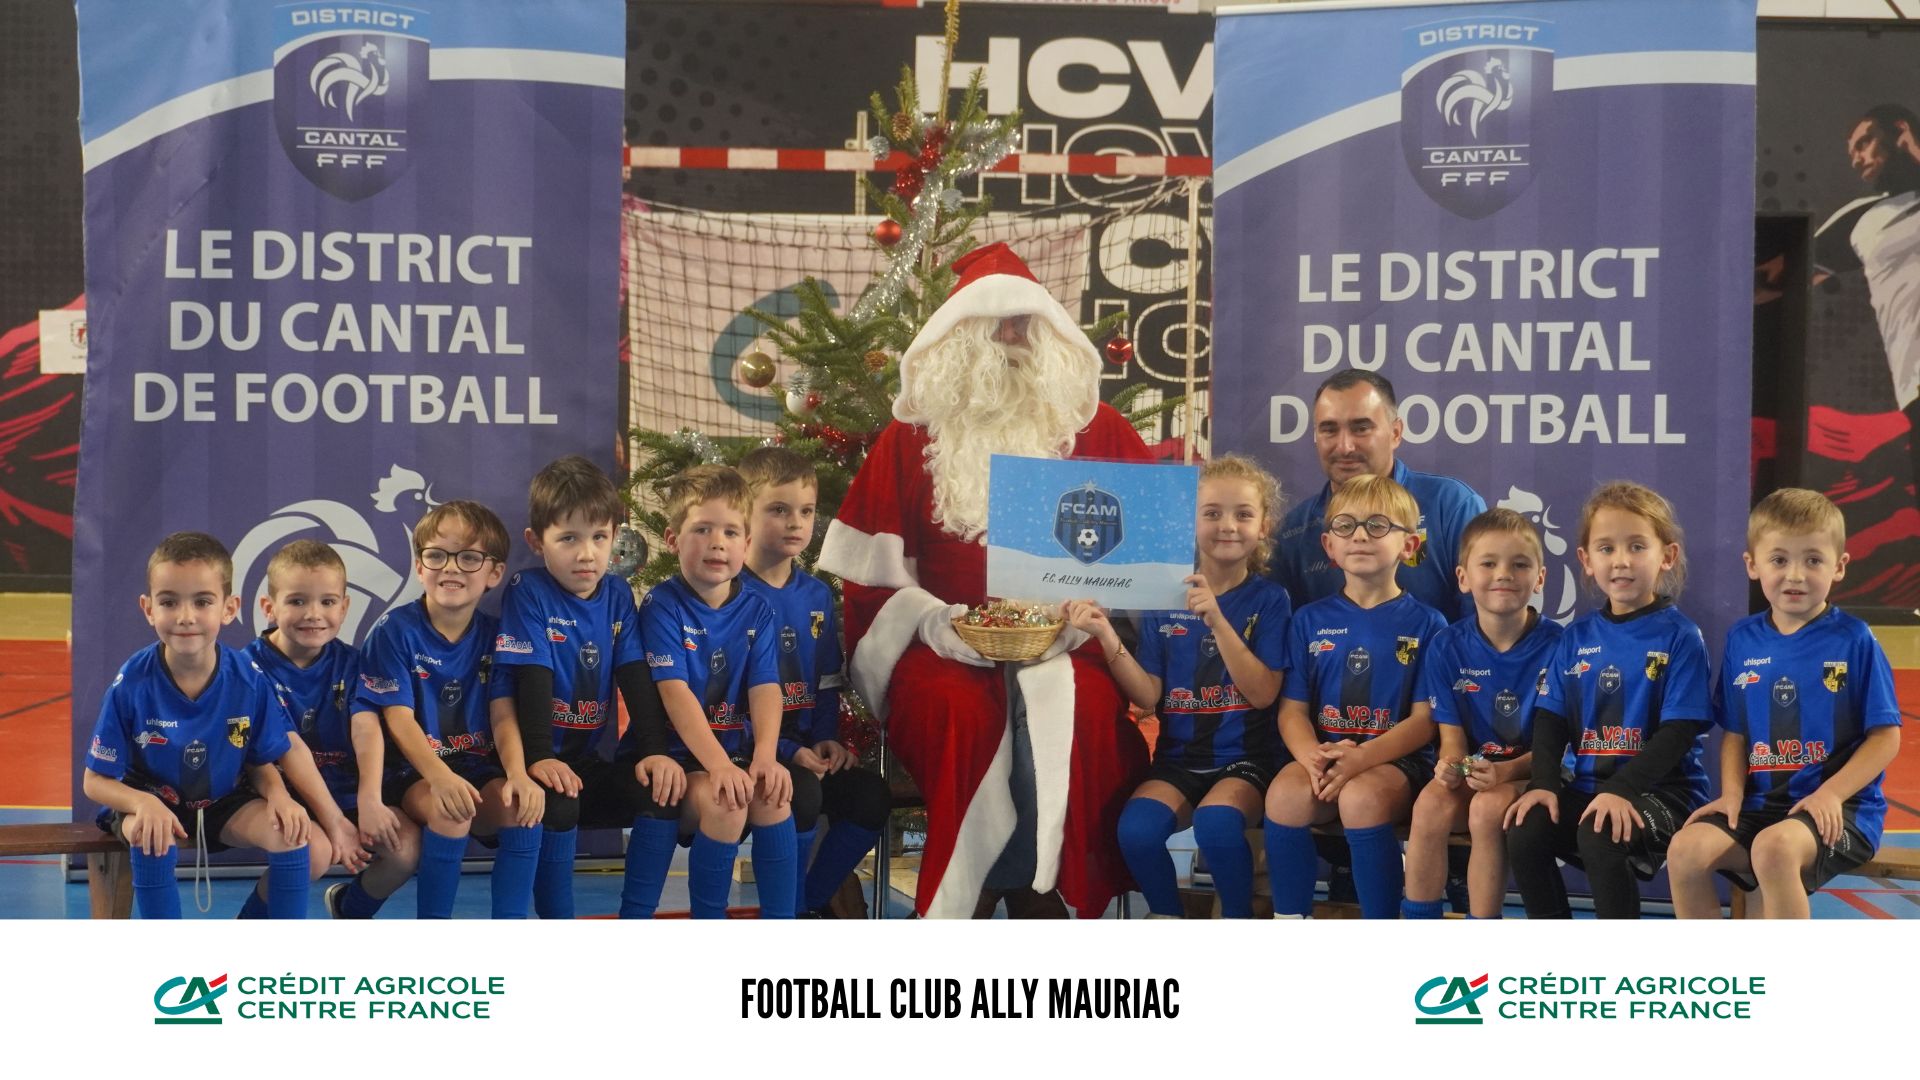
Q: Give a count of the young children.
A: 11